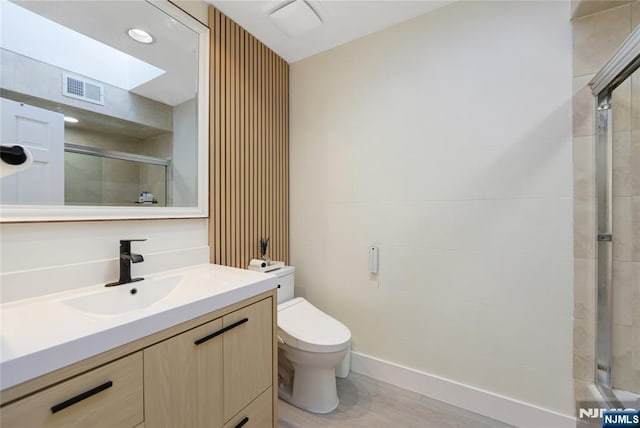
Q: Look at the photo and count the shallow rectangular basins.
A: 1